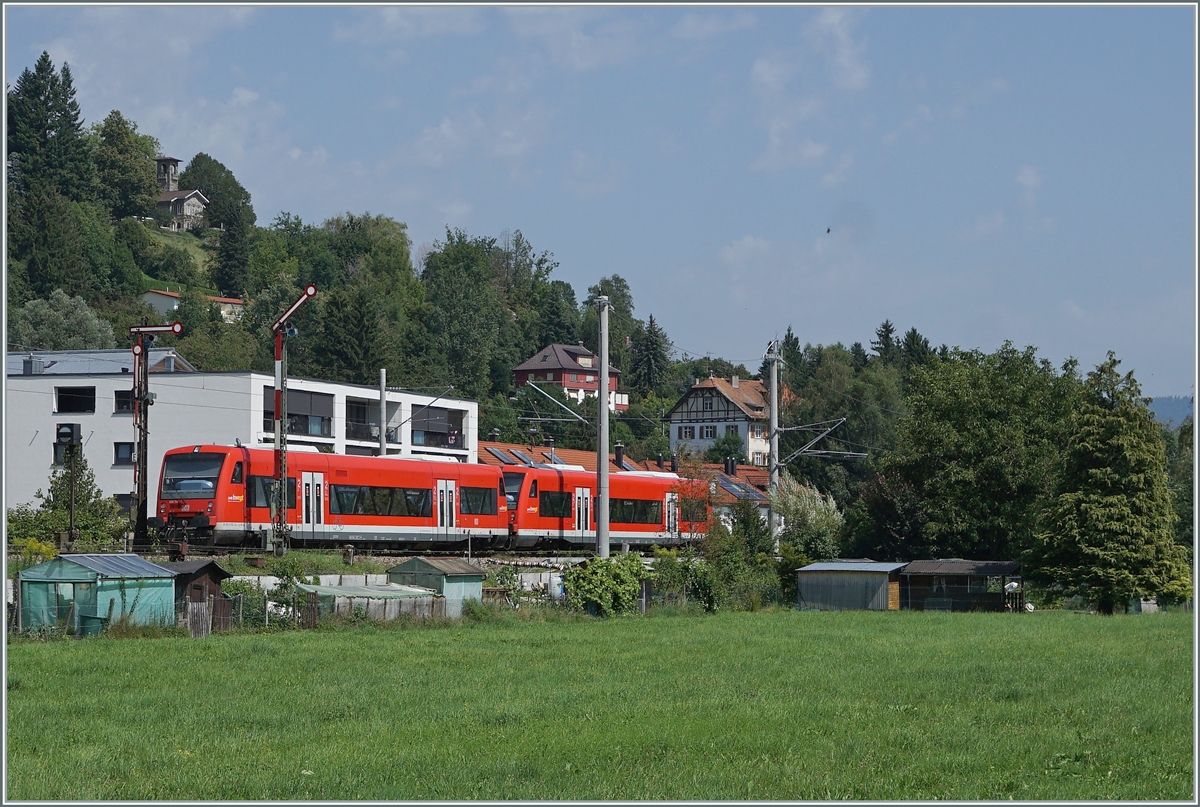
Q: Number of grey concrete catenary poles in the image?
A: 3